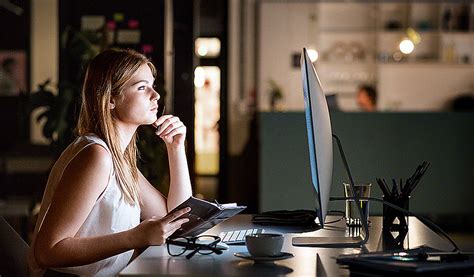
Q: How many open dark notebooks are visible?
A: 1